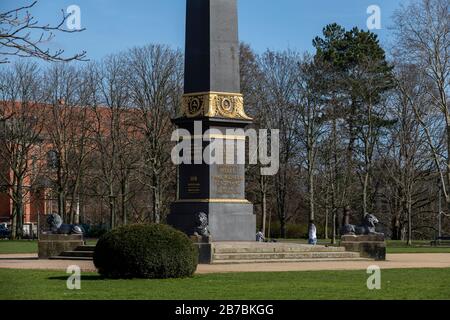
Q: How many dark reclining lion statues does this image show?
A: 3